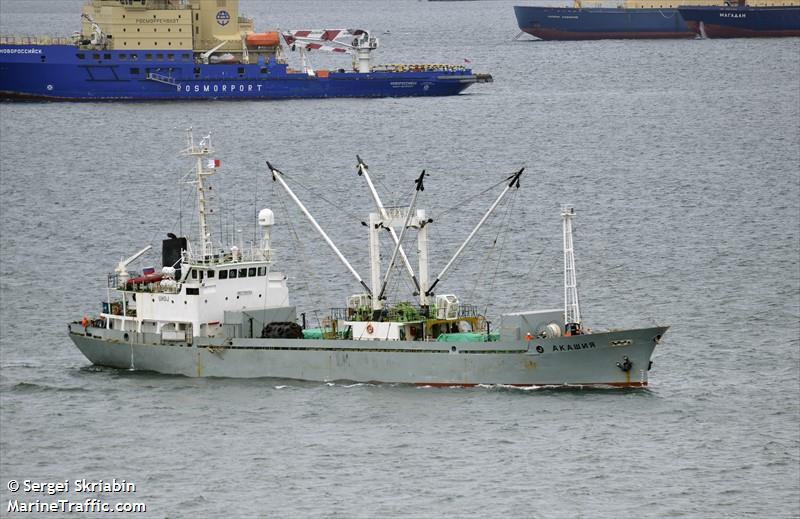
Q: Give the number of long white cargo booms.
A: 4